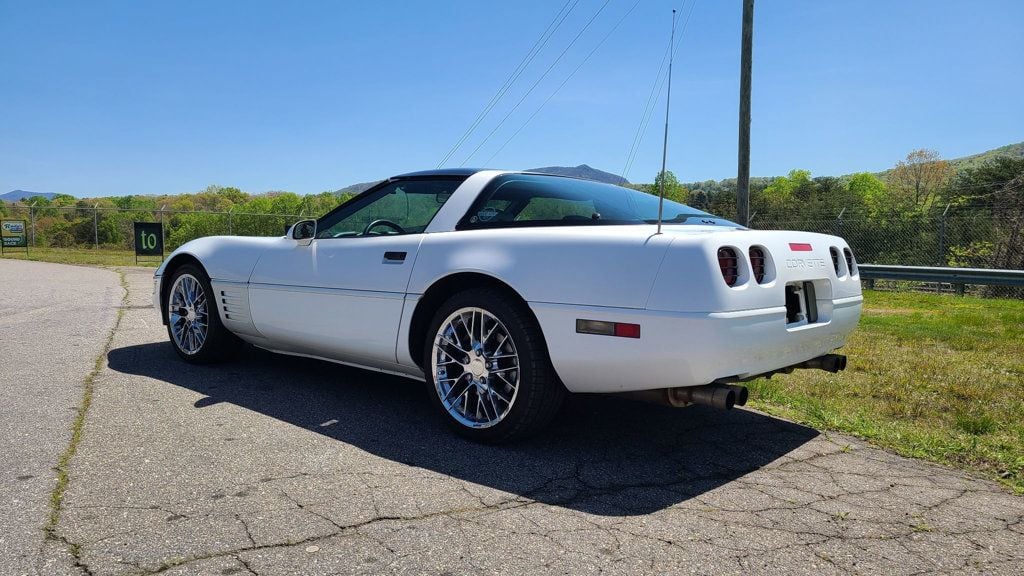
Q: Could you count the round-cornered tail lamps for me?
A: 4